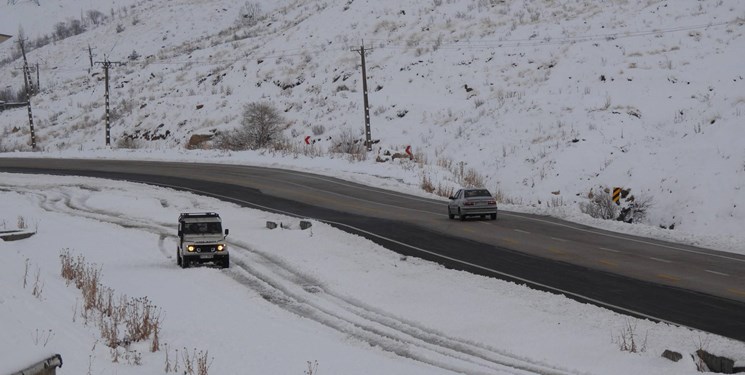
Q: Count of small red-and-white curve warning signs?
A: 2